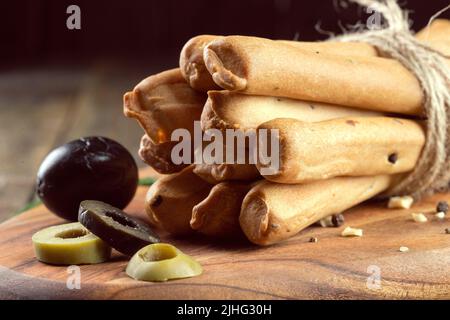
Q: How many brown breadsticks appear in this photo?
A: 10